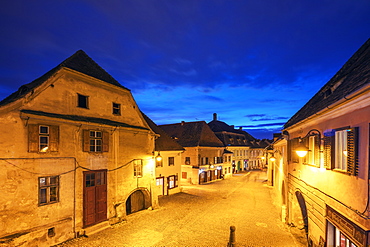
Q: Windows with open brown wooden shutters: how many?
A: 2